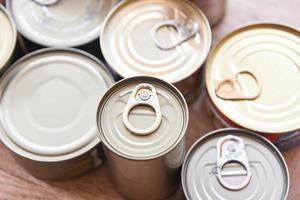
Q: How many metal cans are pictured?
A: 8